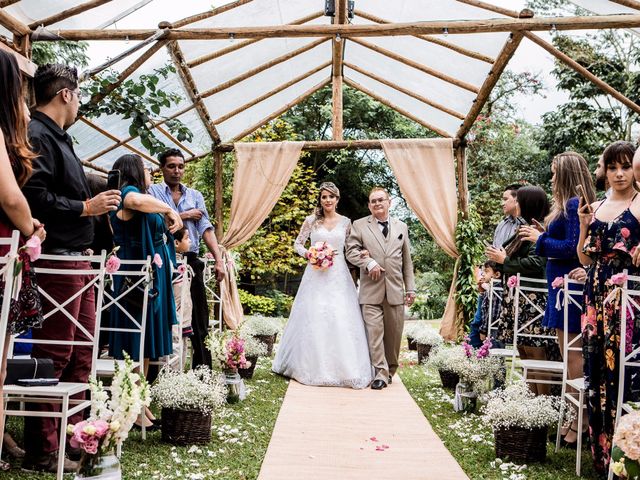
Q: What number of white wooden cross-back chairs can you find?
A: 9